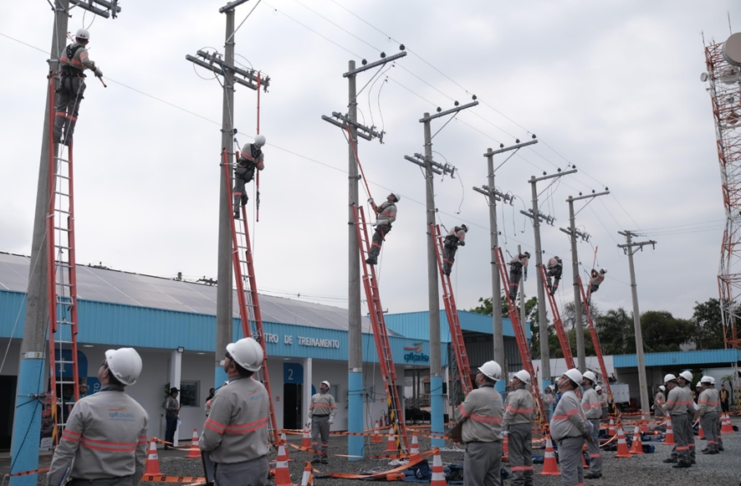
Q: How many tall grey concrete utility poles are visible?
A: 8